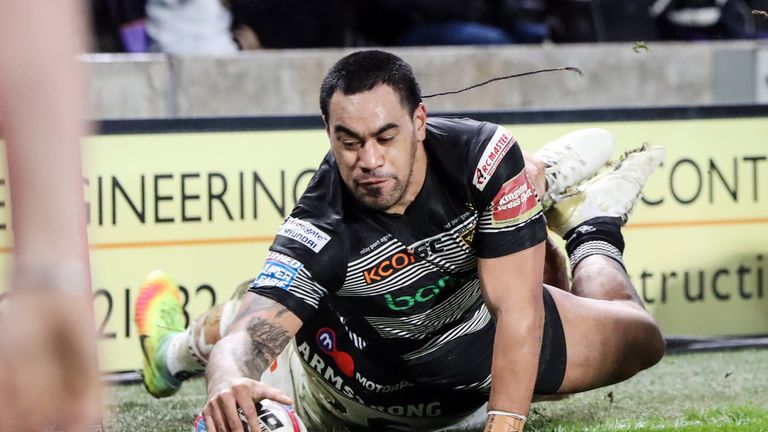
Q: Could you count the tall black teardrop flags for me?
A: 0